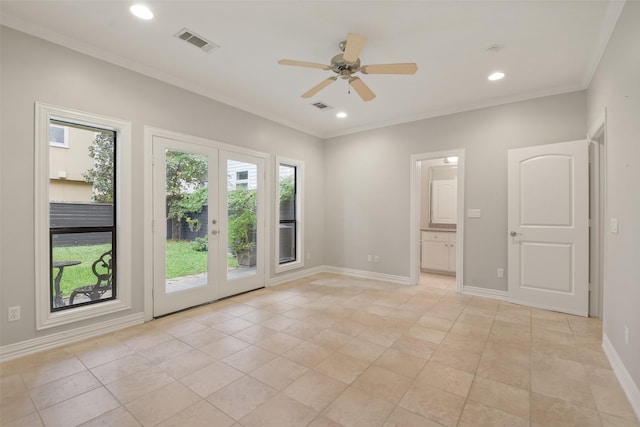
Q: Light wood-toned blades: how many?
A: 5